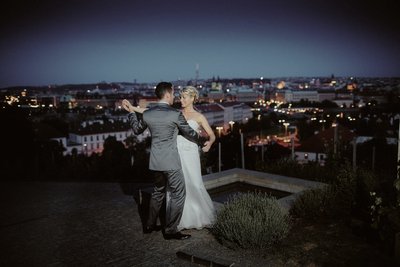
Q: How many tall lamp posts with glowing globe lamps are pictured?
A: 3